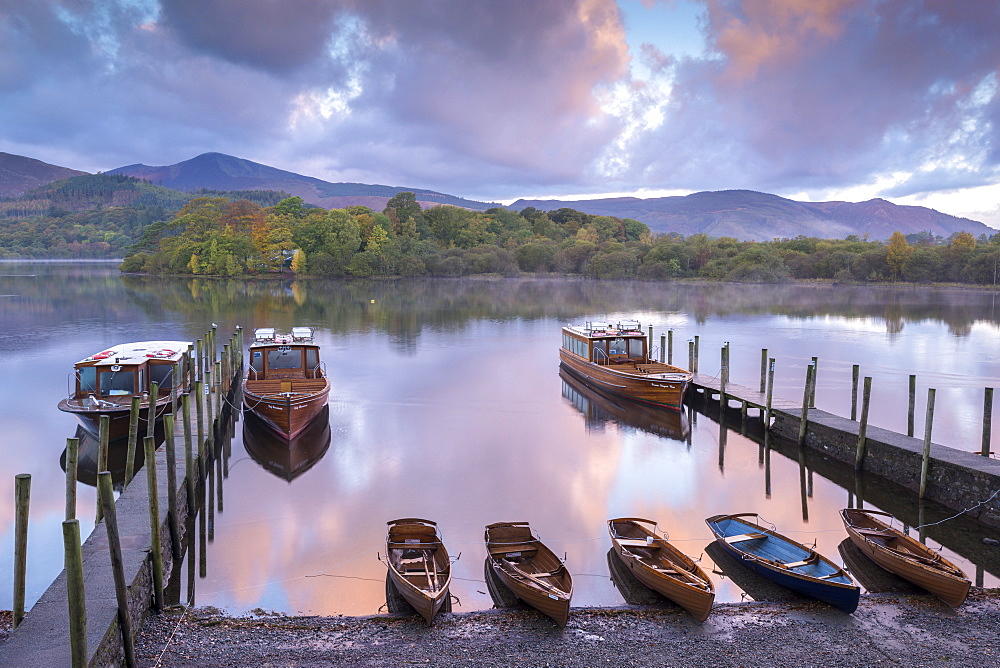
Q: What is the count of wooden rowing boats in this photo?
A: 5